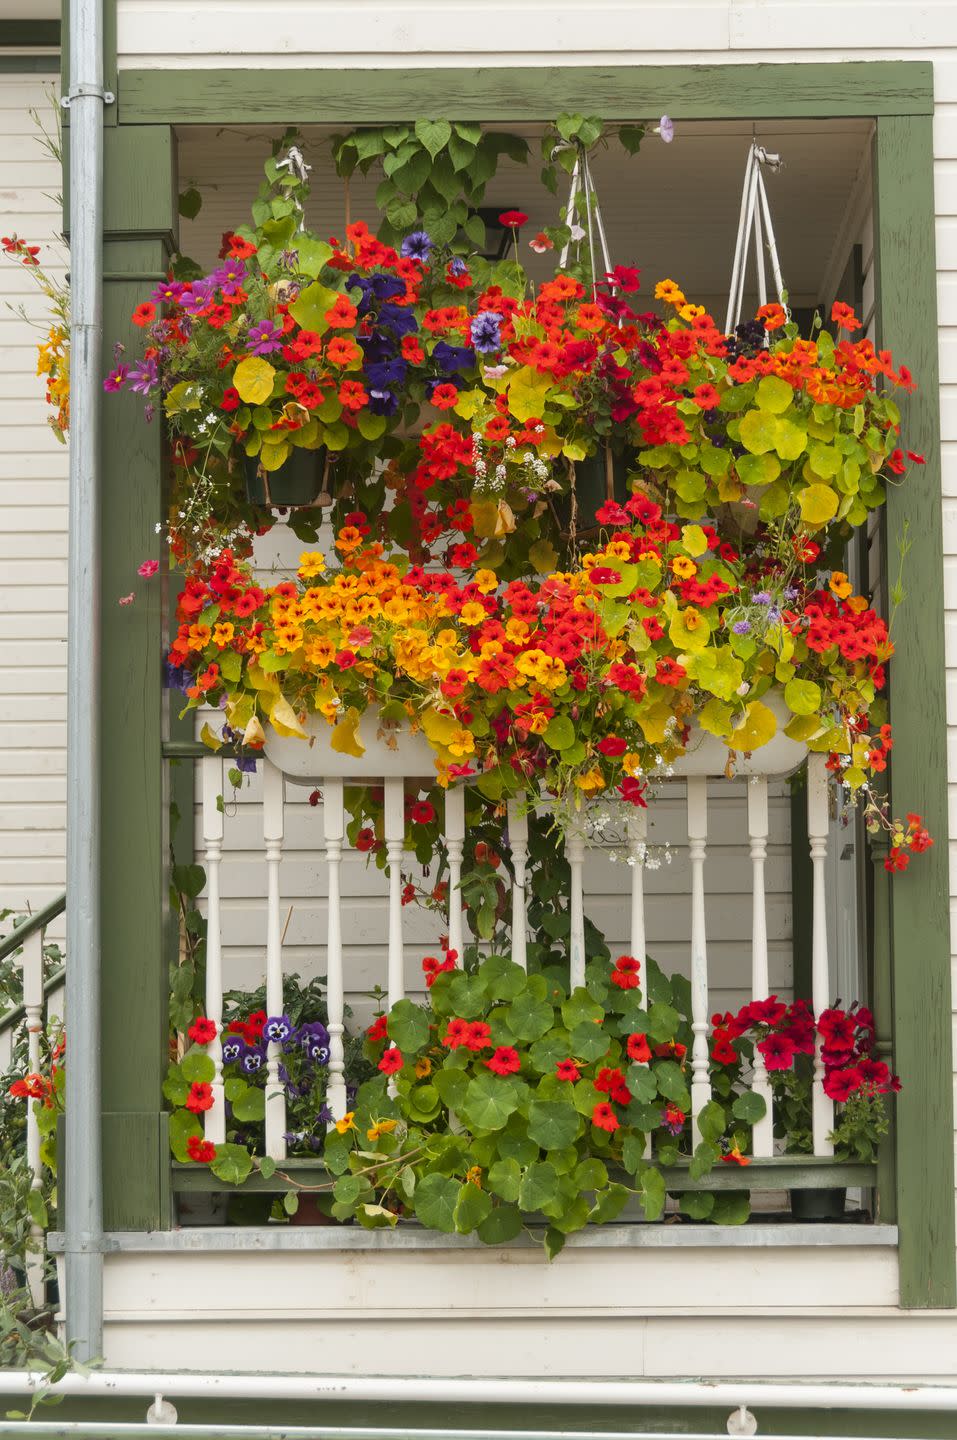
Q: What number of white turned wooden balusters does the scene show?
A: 11